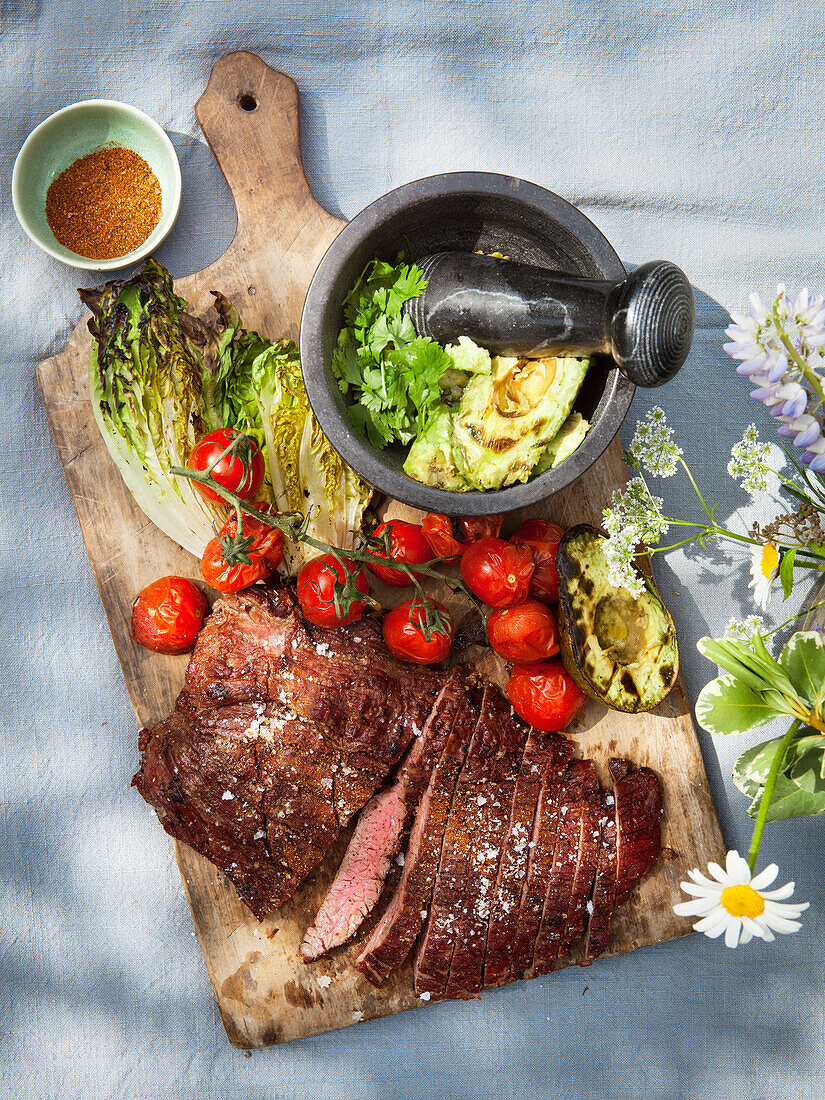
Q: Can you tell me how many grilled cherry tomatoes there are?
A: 12